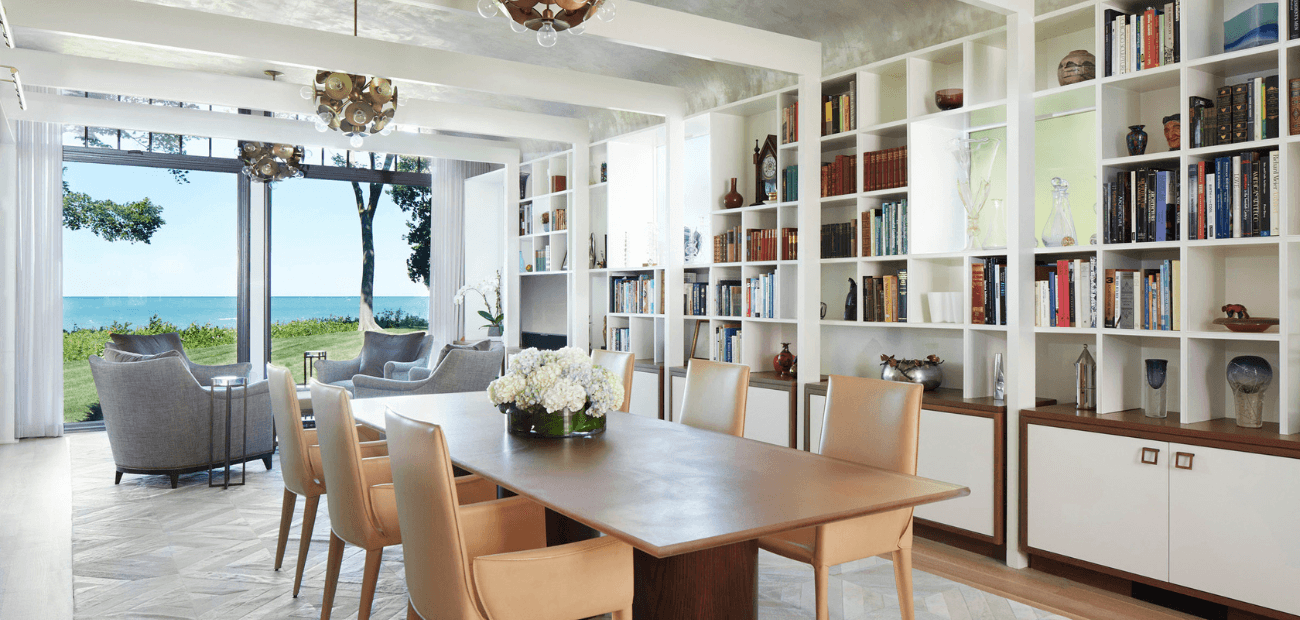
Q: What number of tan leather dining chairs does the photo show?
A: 6